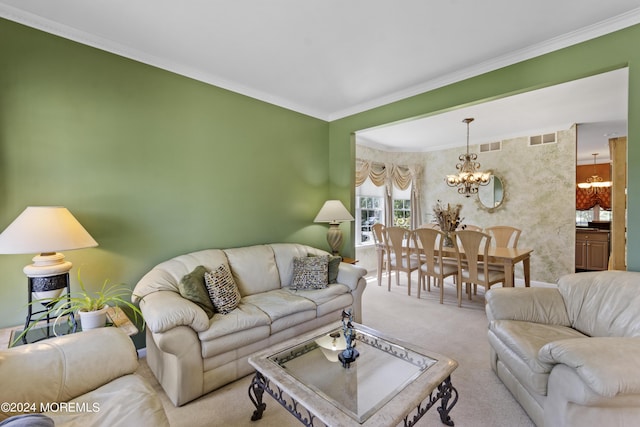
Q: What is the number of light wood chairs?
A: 7